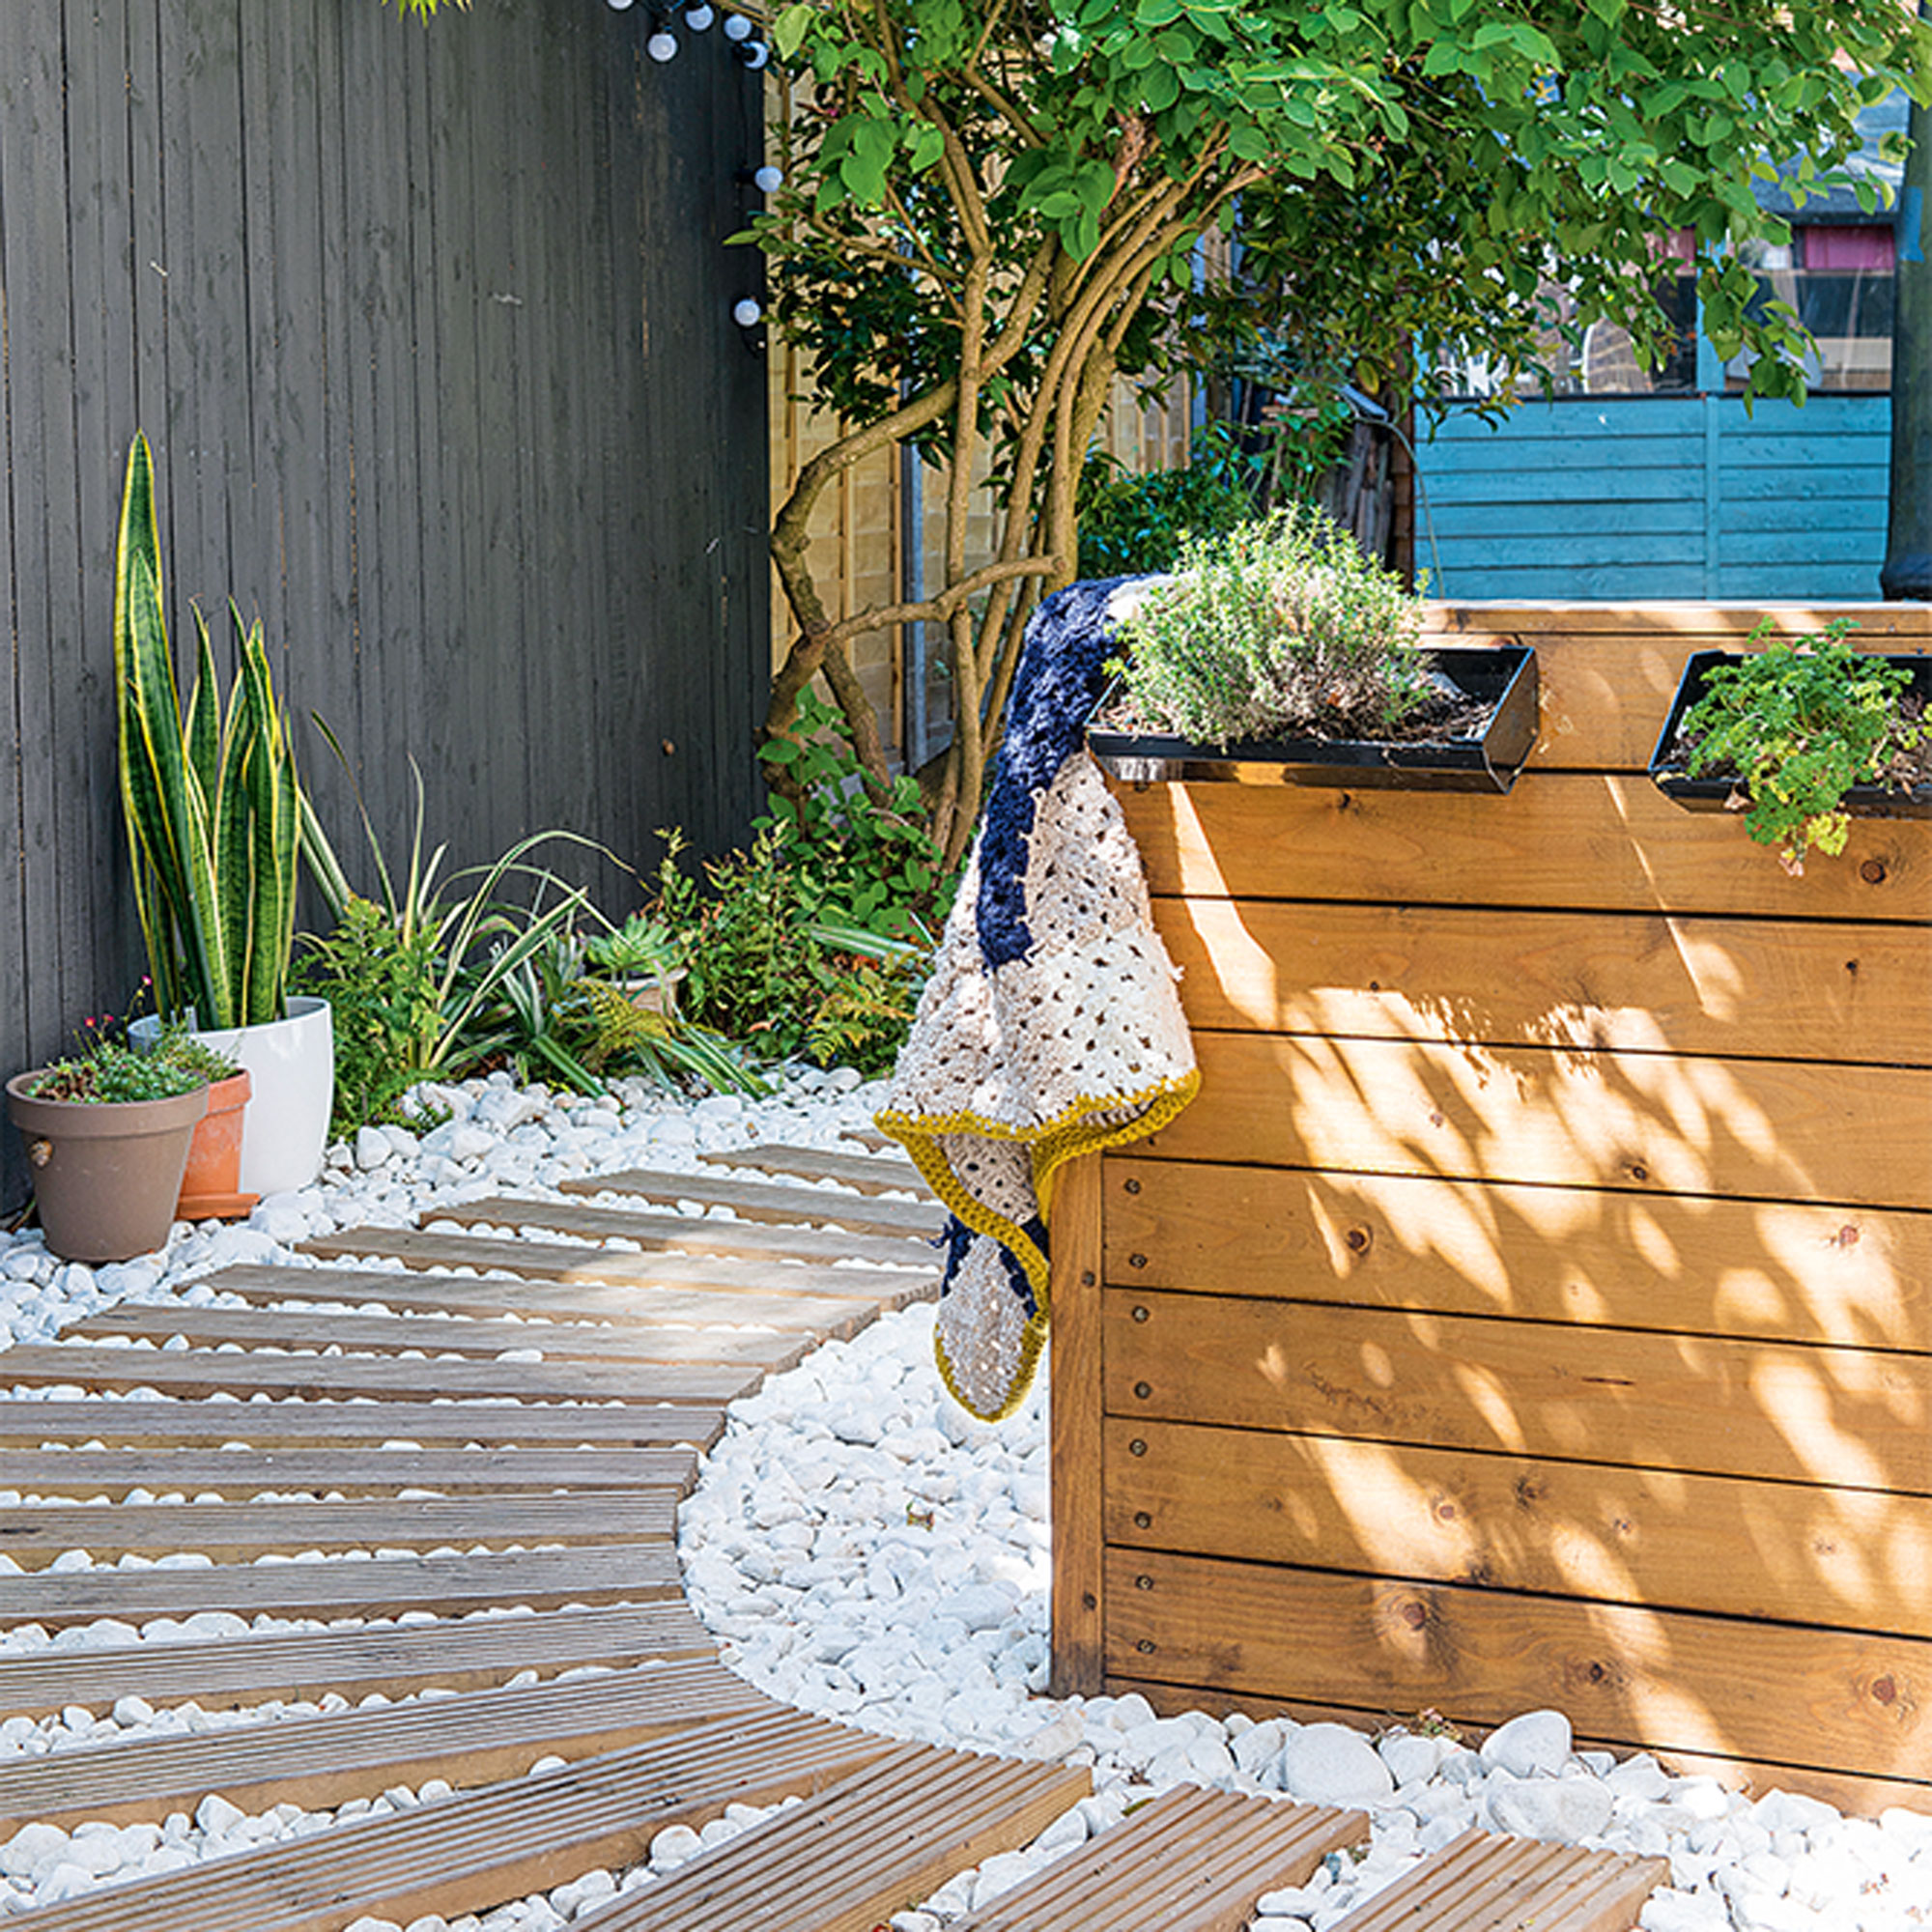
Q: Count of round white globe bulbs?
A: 7